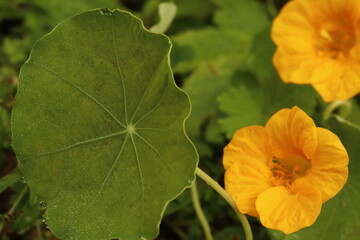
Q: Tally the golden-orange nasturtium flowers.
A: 2